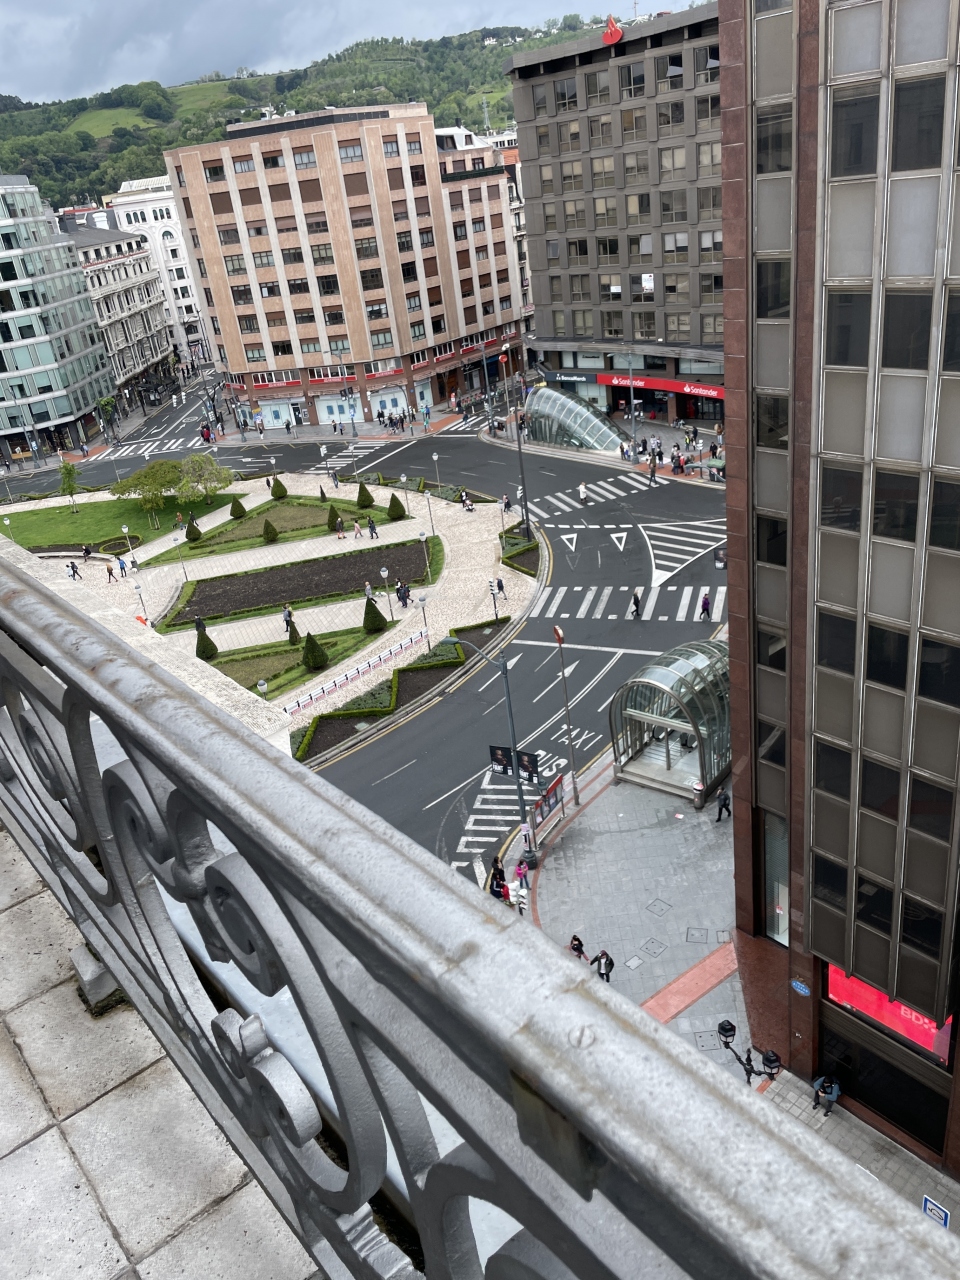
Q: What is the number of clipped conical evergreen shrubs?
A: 12